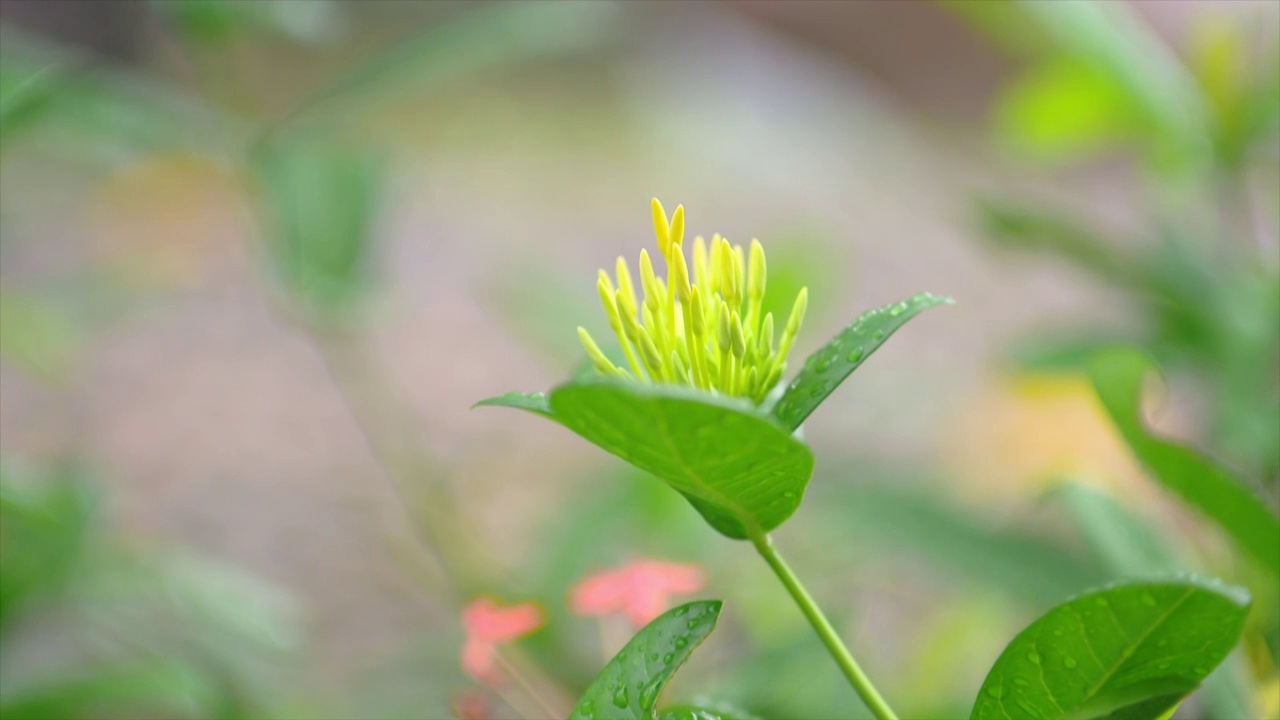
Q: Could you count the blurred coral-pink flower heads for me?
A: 2